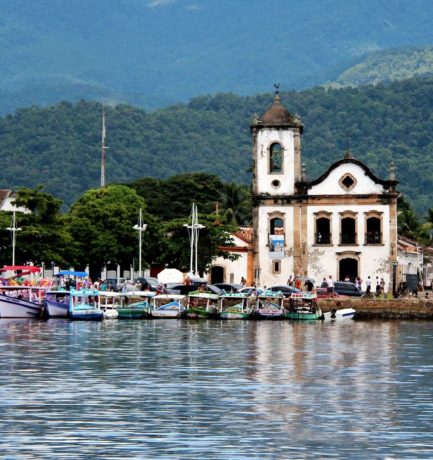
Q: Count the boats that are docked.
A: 11